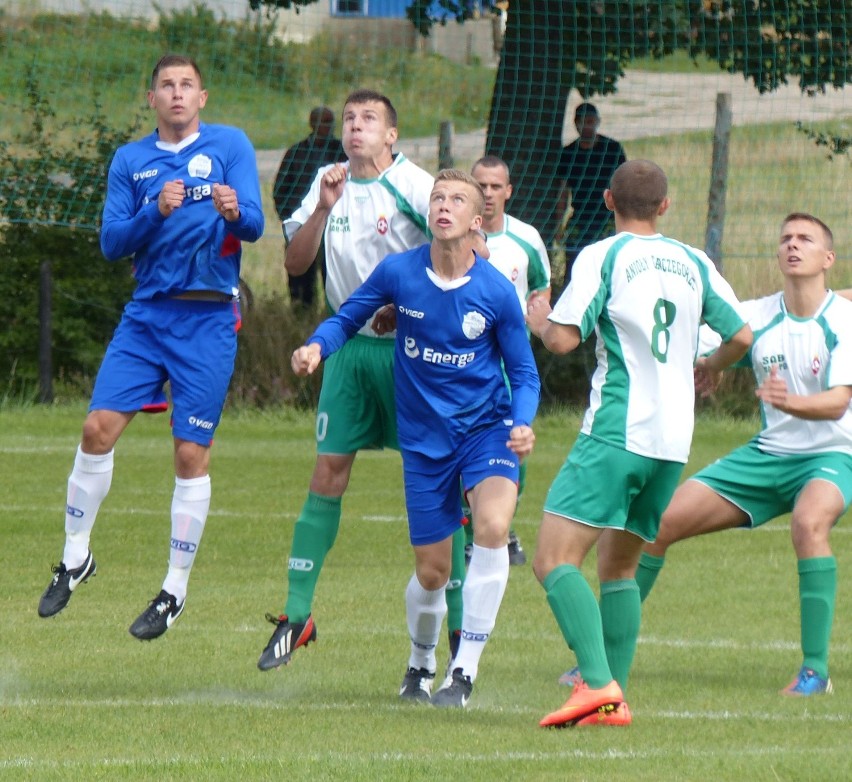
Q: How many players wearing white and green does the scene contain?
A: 4